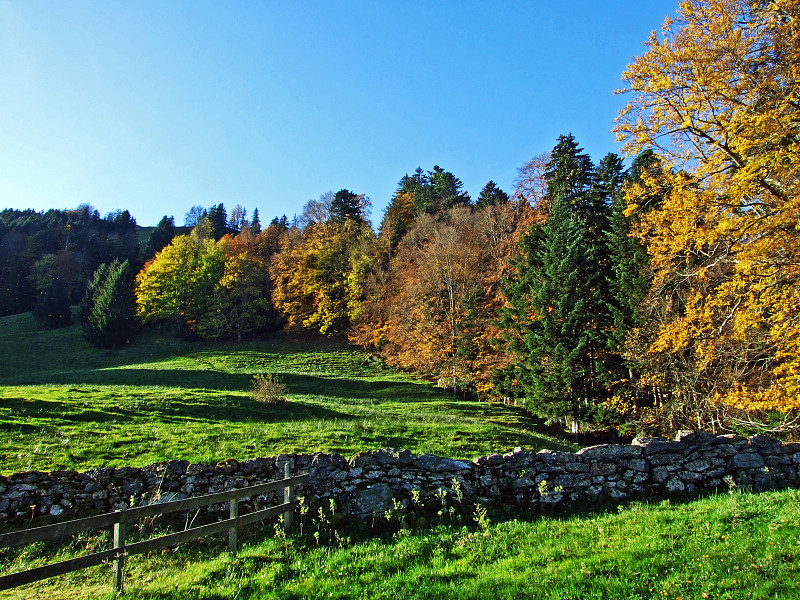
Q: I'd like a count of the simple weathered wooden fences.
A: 1